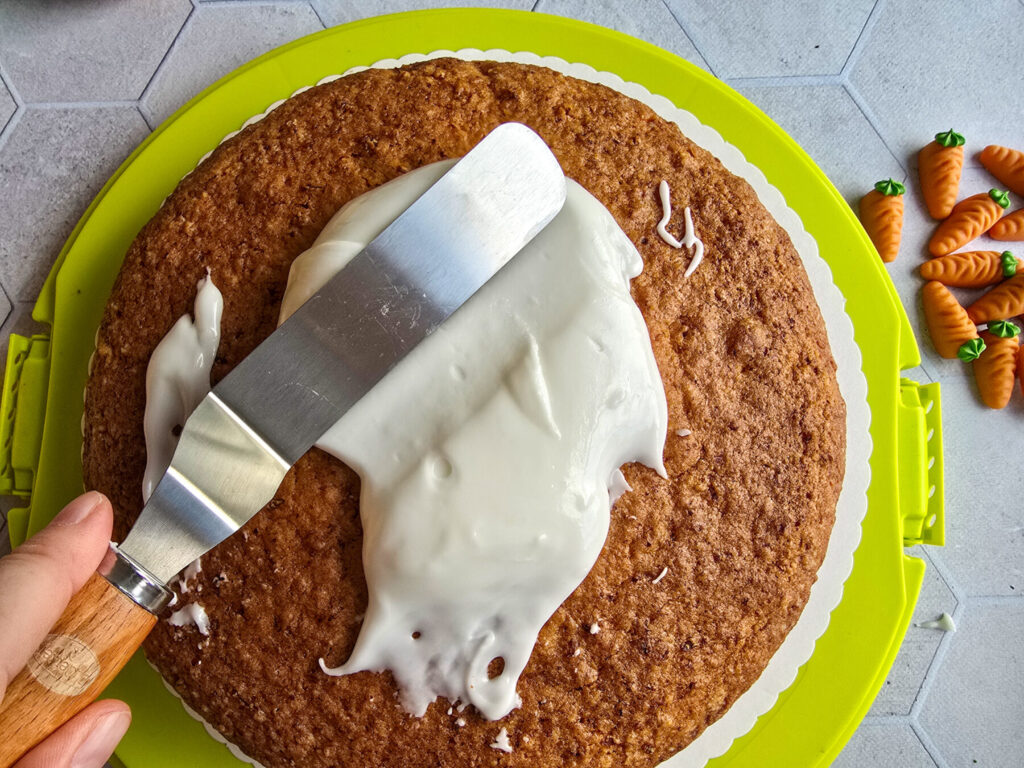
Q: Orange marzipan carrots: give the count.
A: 10